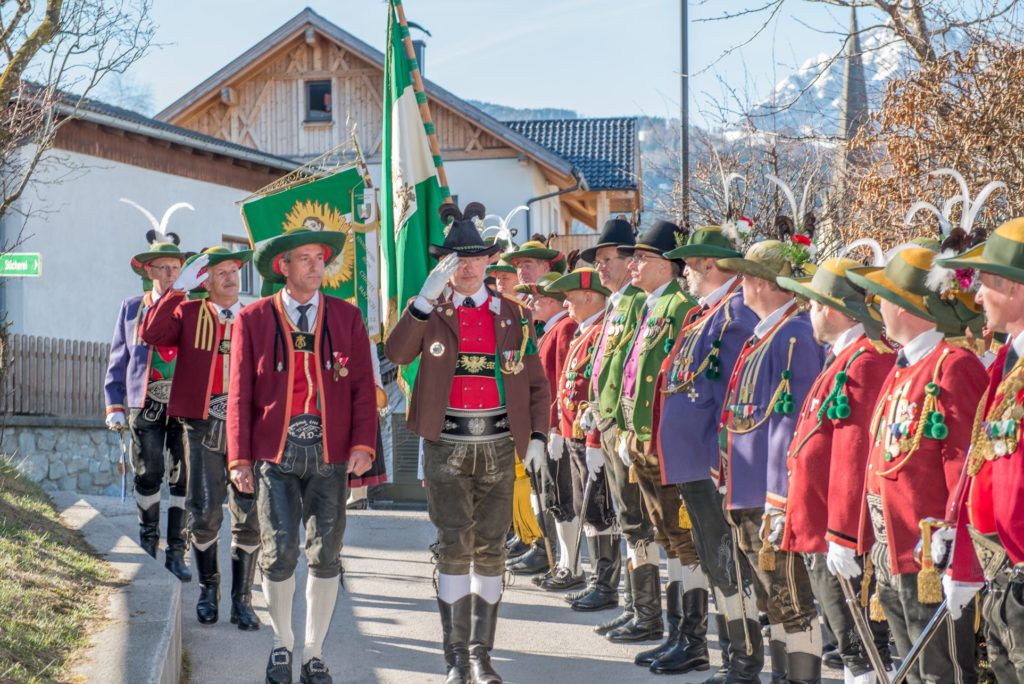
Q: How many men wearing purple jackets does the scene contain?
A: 3